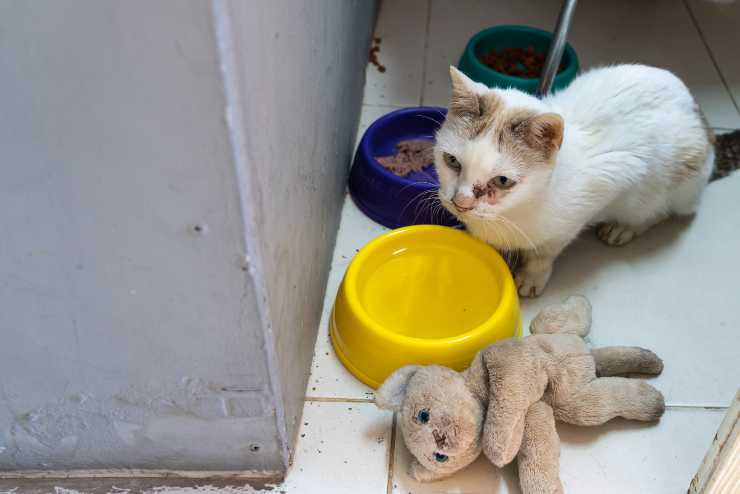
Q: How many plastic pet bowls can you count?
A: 3